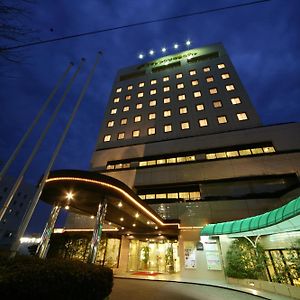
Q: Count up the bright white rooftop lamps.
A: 5